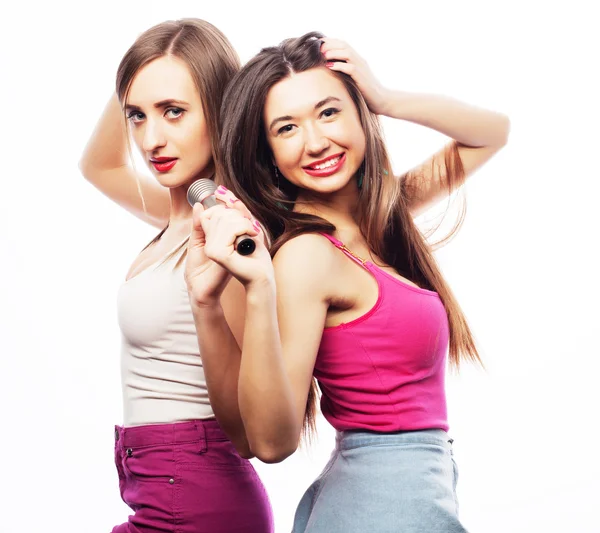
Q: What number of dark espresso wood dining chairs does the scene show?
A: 0